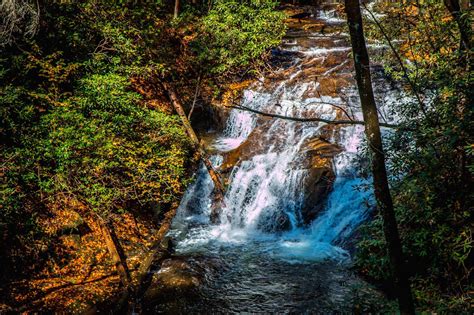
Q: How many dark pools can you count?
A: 1